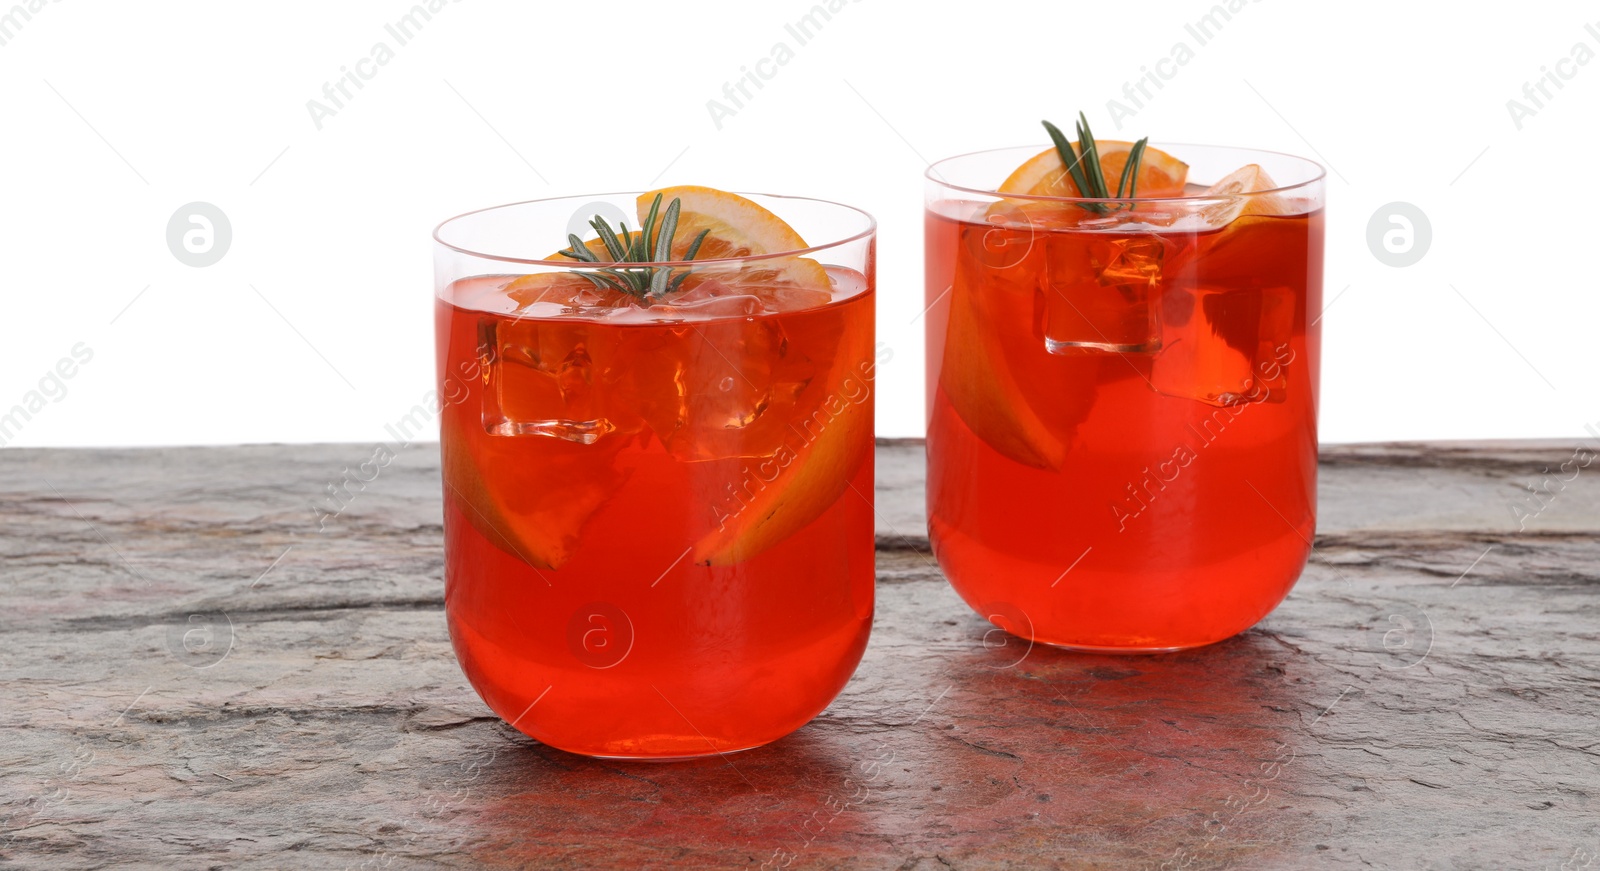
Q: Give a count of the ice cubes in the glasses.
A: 4